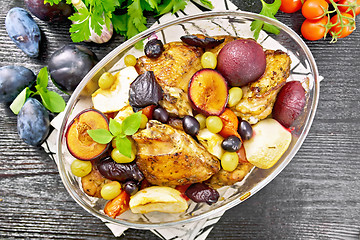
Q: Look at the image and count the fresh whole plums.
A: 5